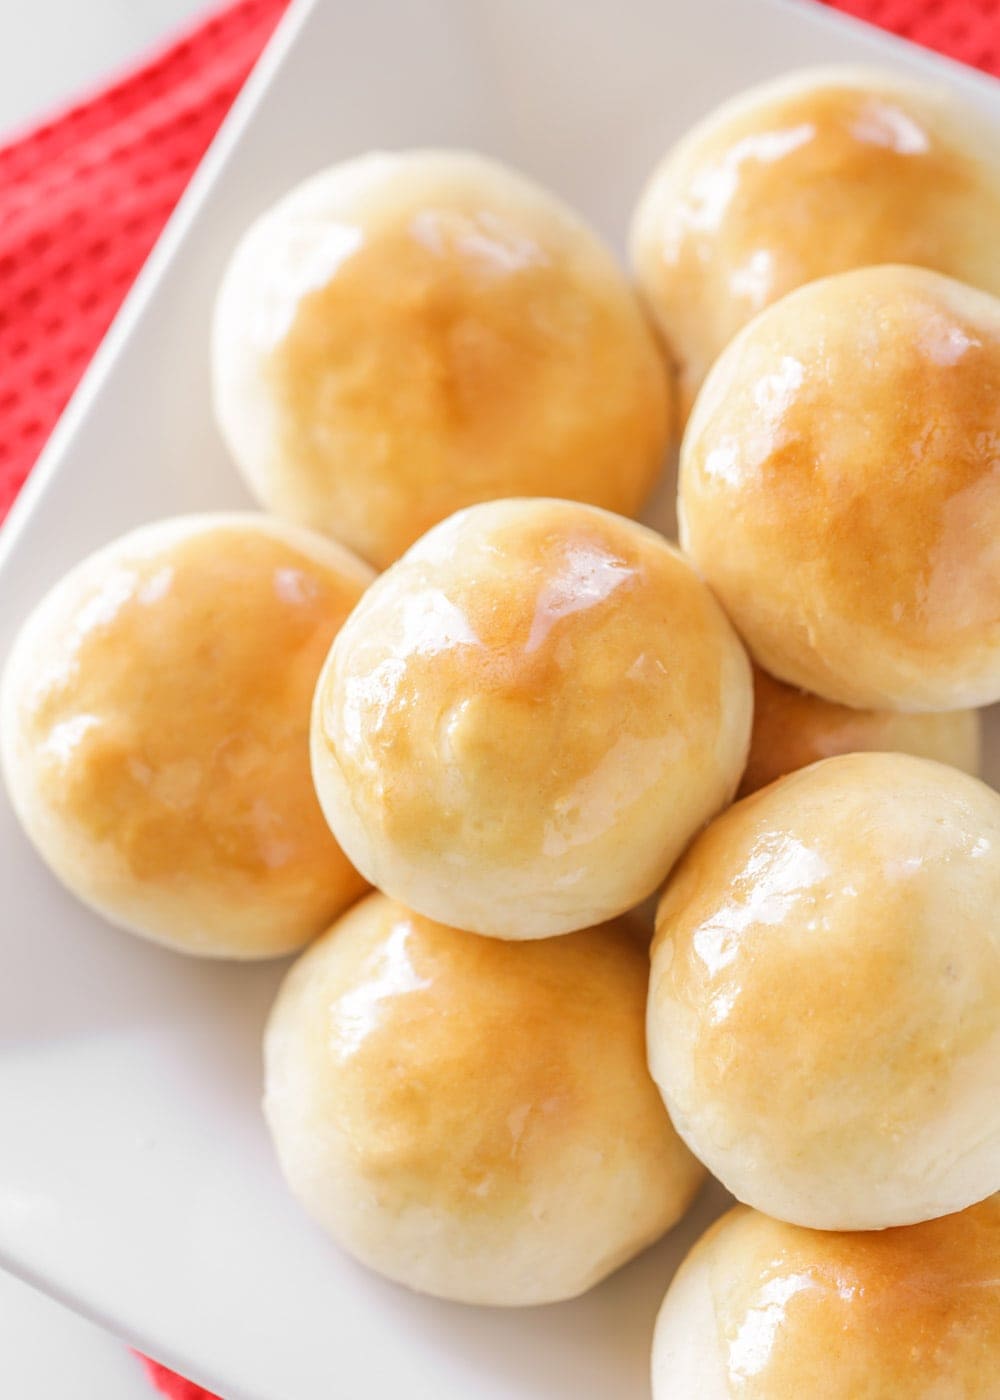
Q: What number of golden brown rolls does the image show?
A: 9